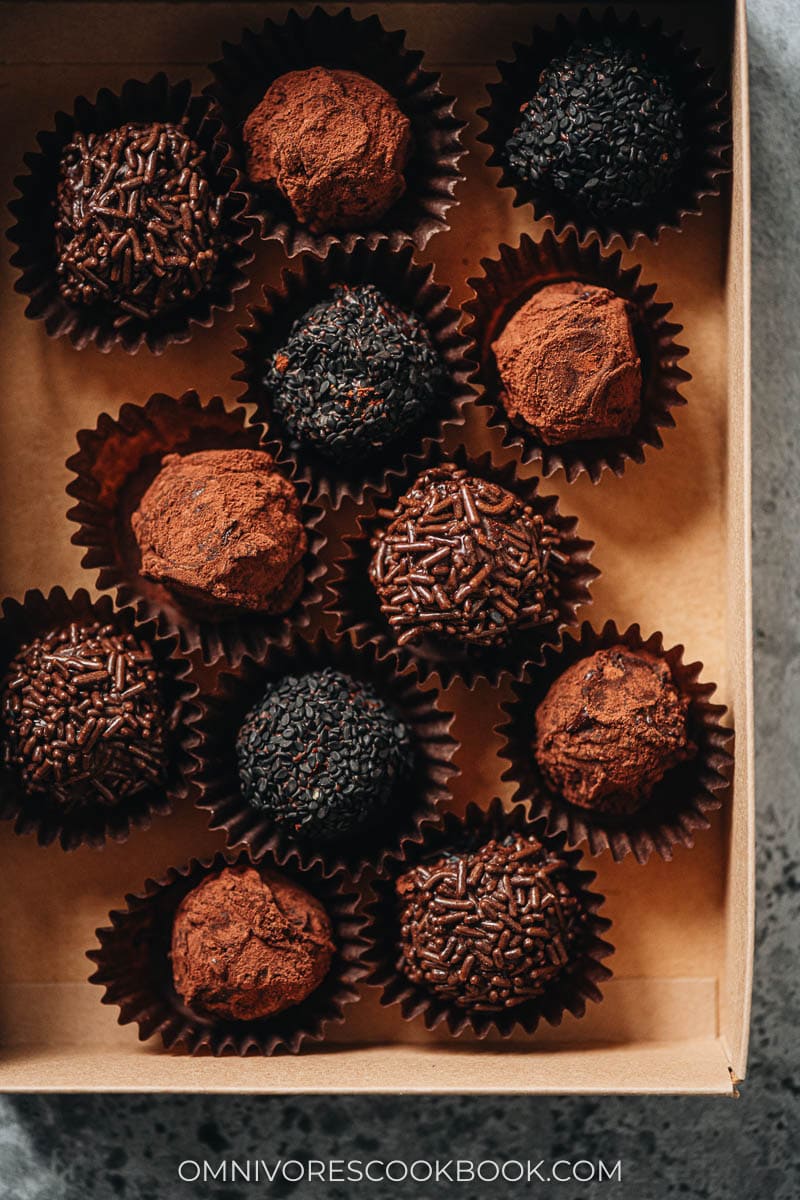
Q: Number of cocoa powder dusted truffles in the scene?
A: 5